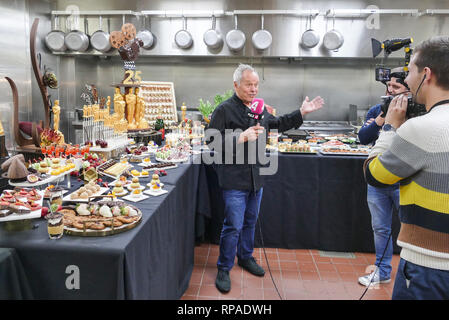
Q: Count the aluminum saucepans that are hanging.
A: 10